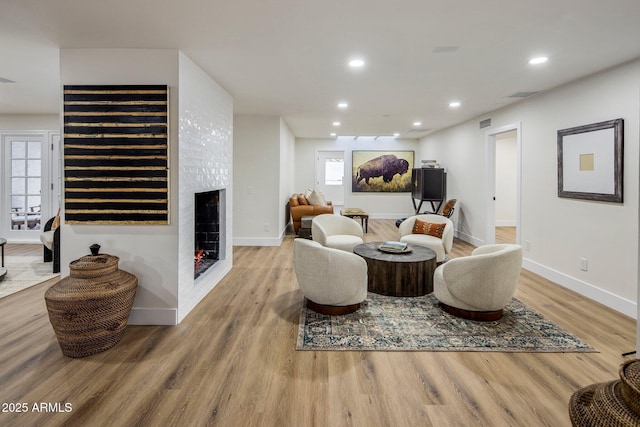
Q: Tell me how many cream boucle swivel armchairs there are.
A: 4